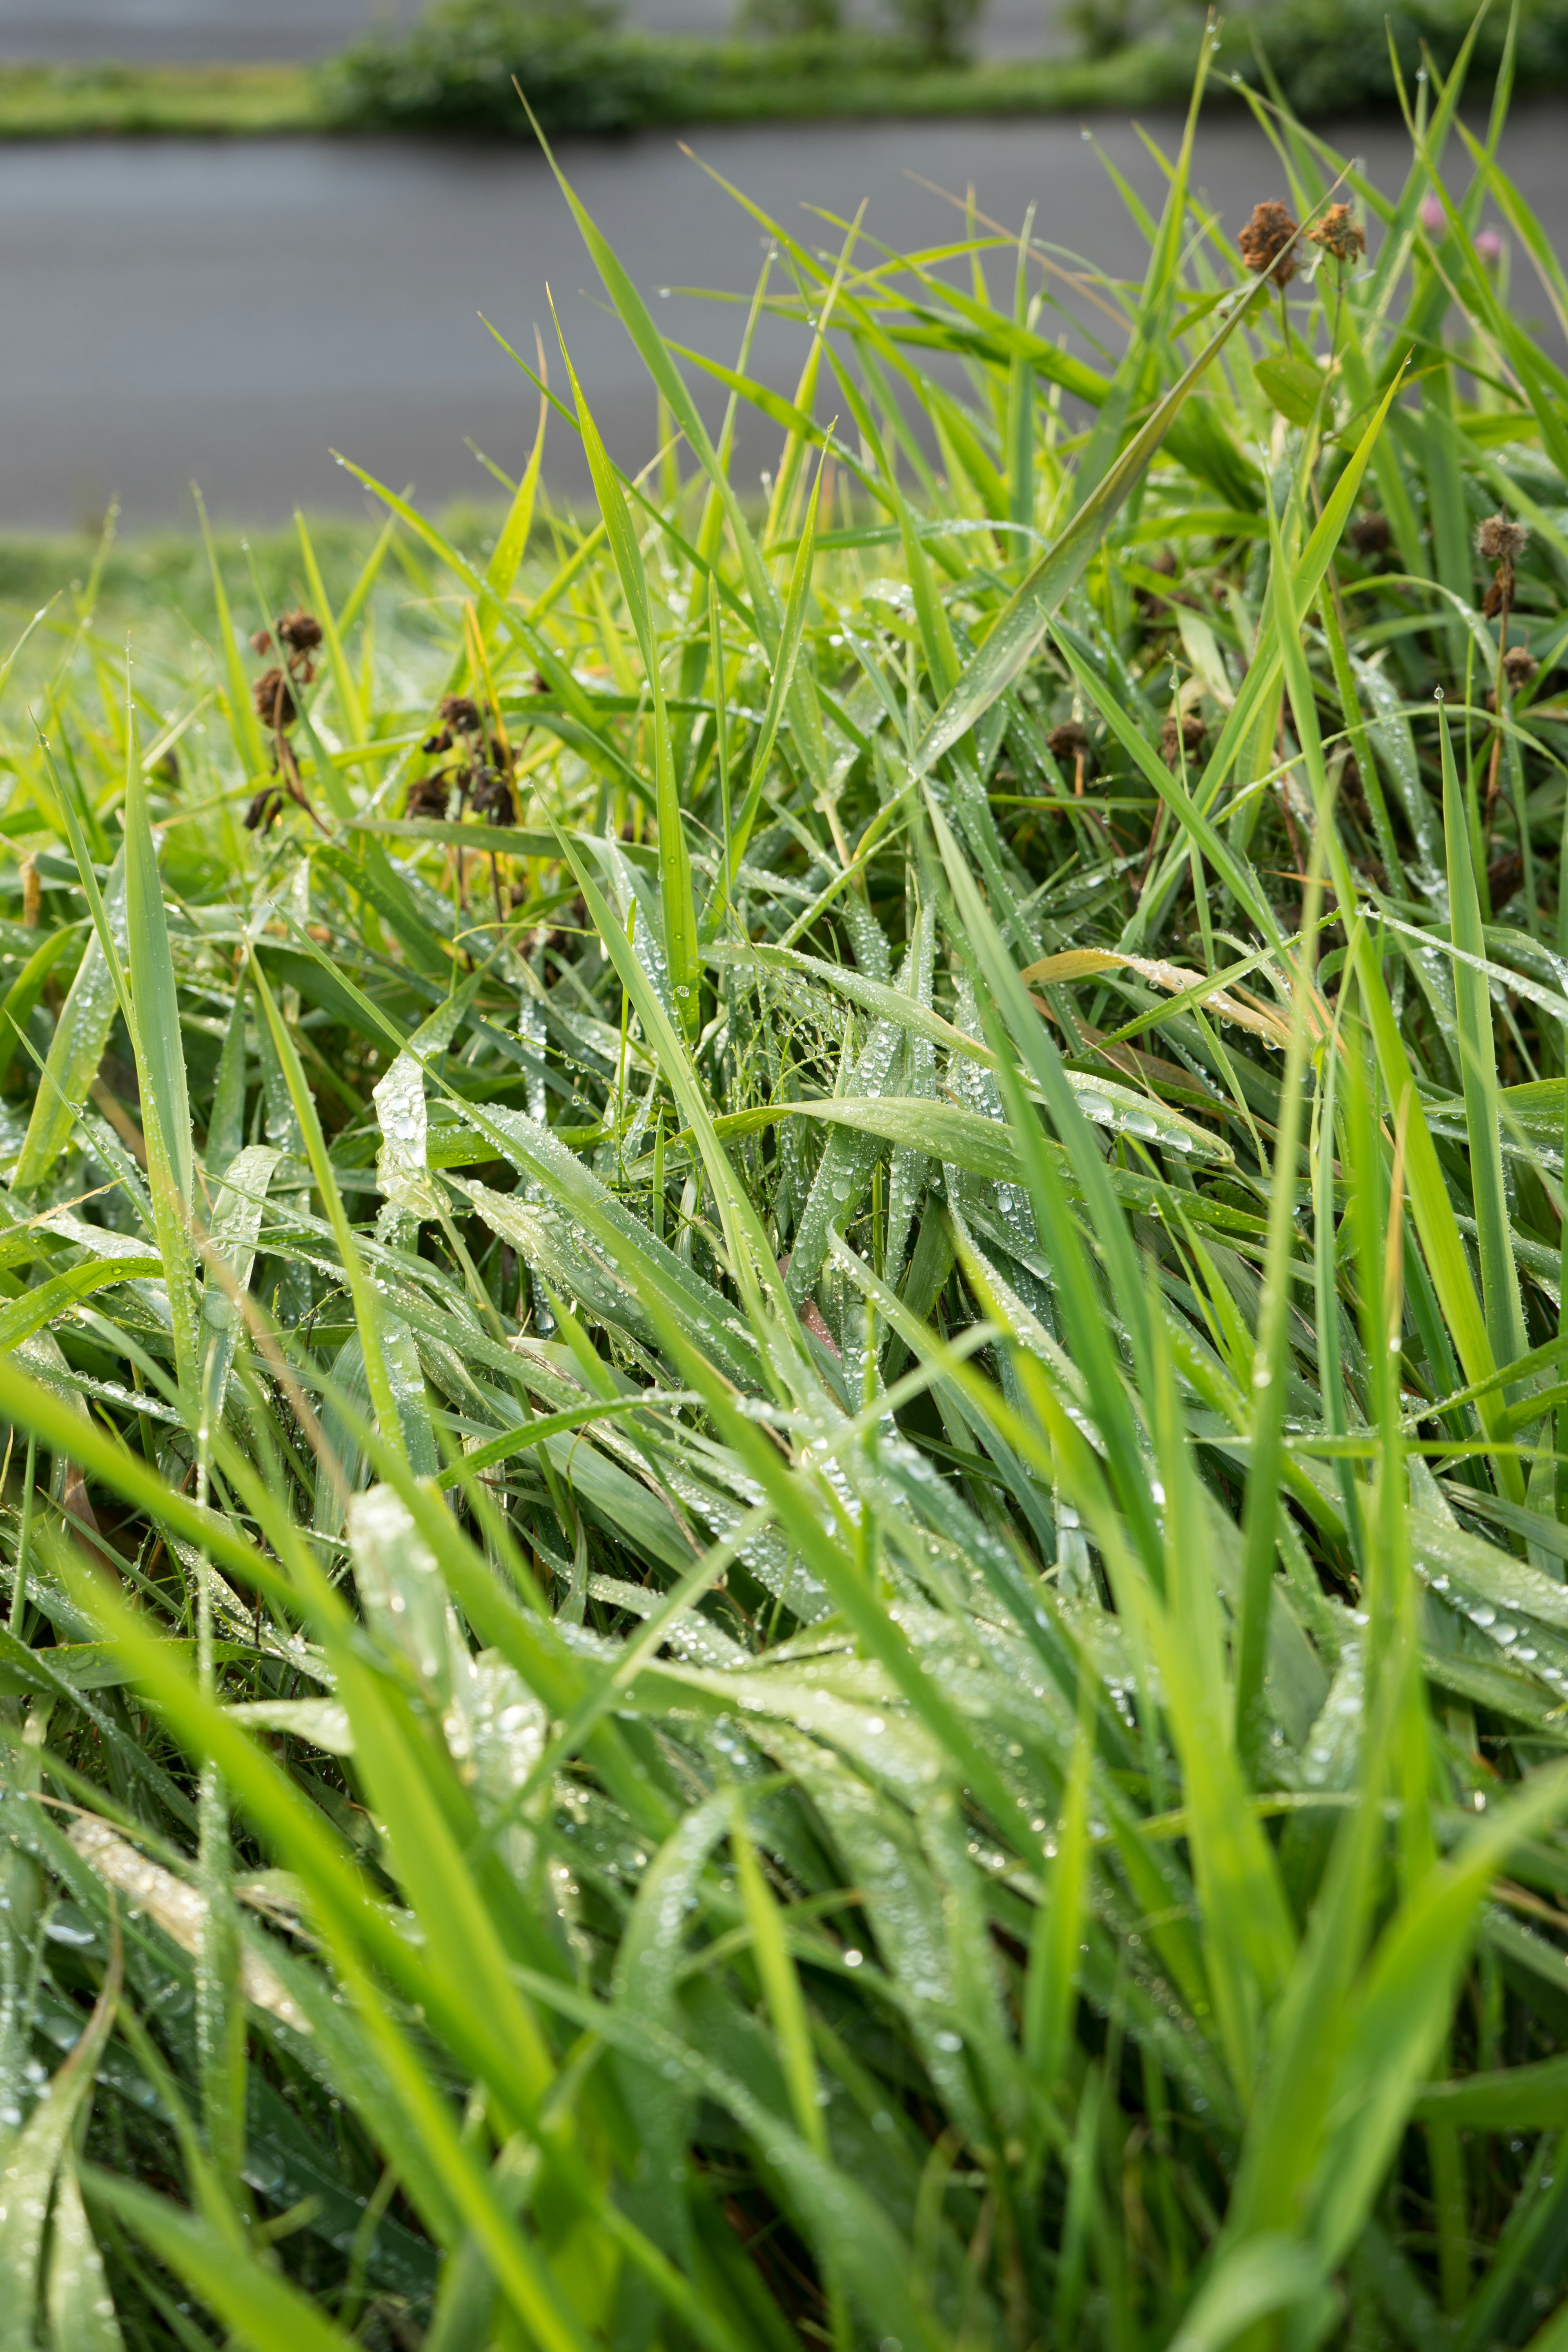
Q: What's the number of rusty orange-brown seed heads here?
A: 2